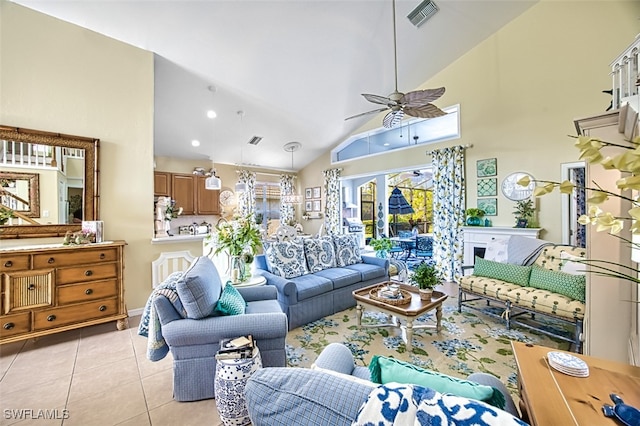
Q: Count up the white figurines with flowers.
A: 1